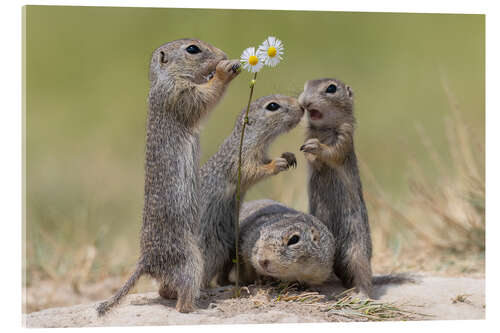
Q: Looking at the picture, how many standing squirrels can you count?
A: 3